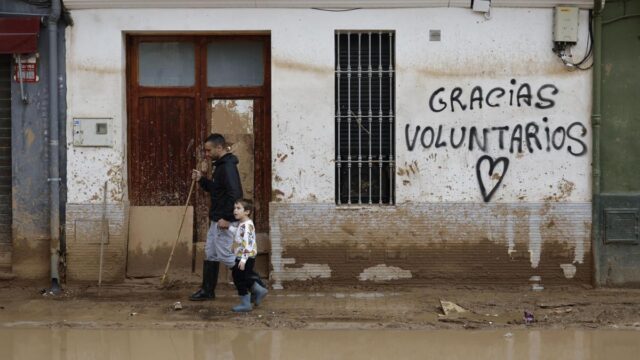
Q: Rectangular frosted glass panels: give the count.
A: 2